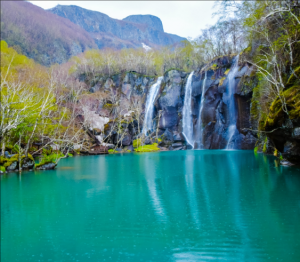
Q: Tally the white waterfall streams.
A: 4